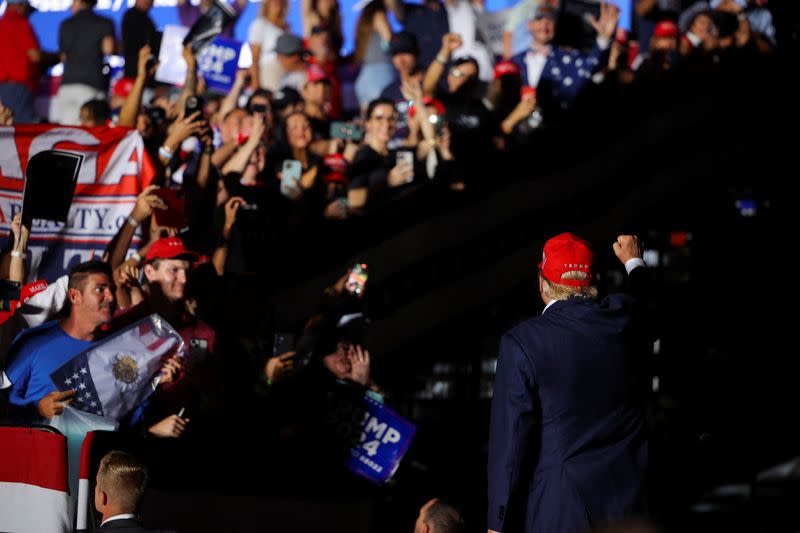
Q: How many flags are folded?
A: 1